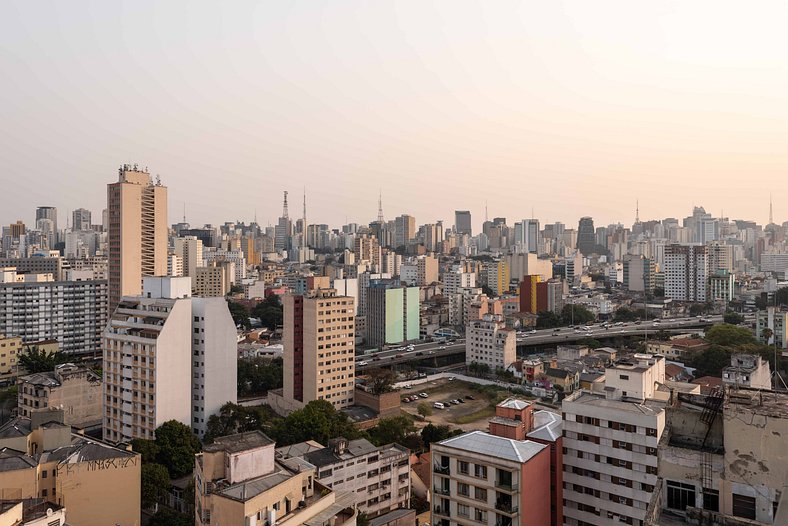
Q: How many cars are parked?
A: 11